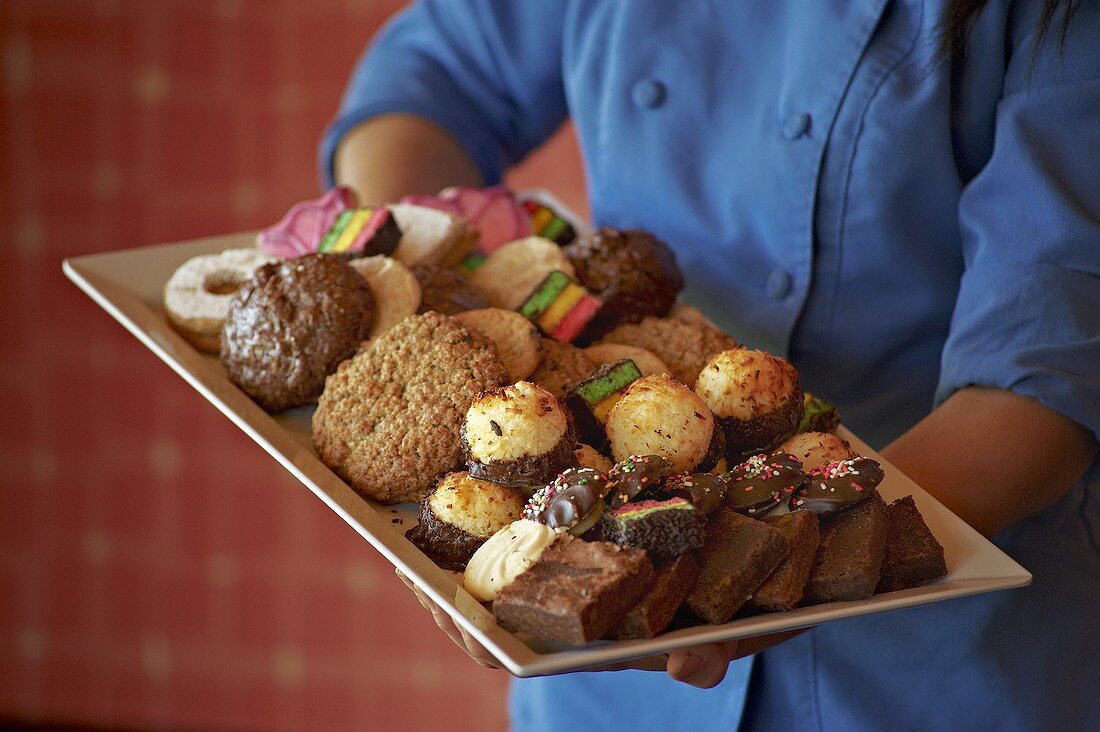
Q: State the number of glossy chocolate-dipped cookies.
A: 5